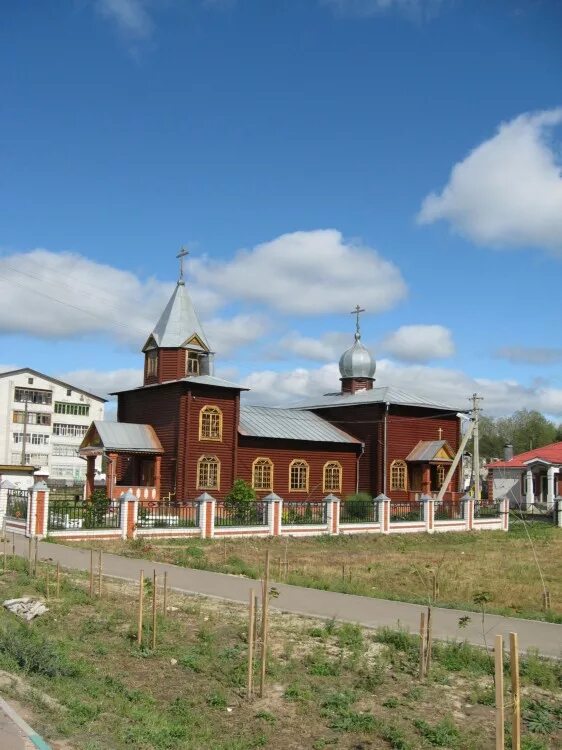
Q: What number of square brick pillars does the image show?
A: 11